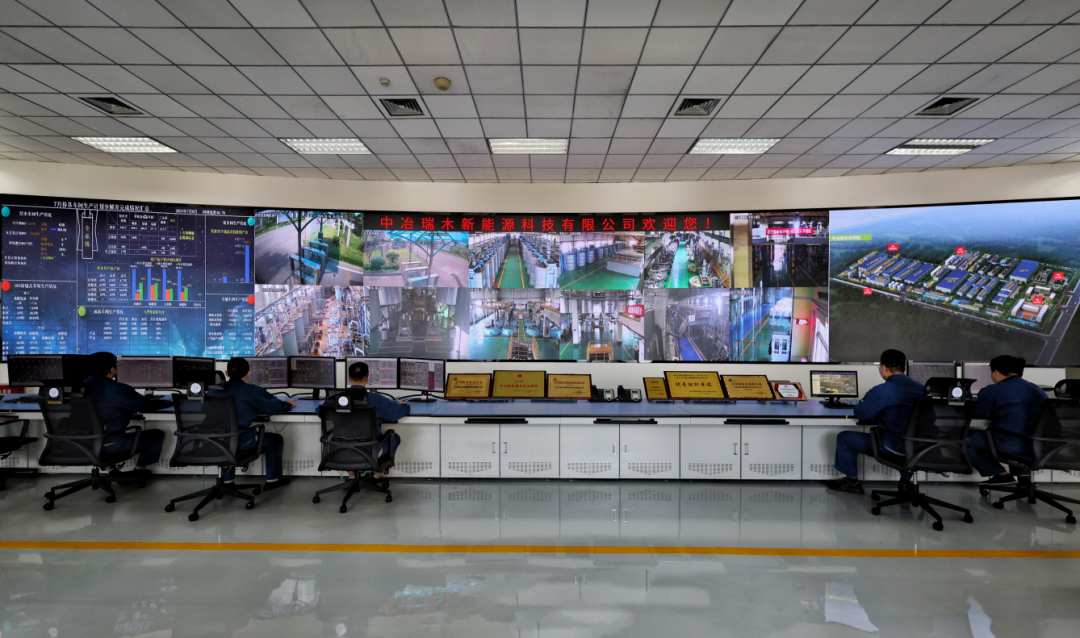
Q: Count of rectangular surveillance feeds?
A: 12